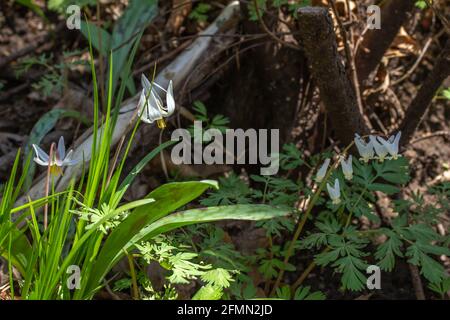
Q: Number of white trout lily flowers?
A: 2